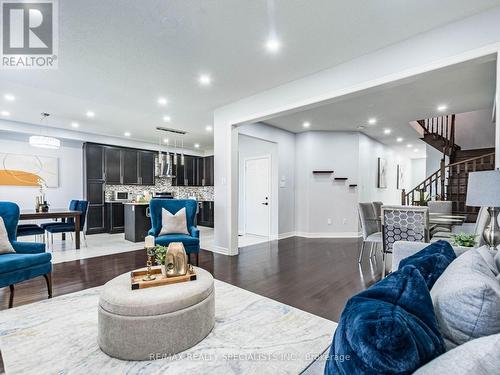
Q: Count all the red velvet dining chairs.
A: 0